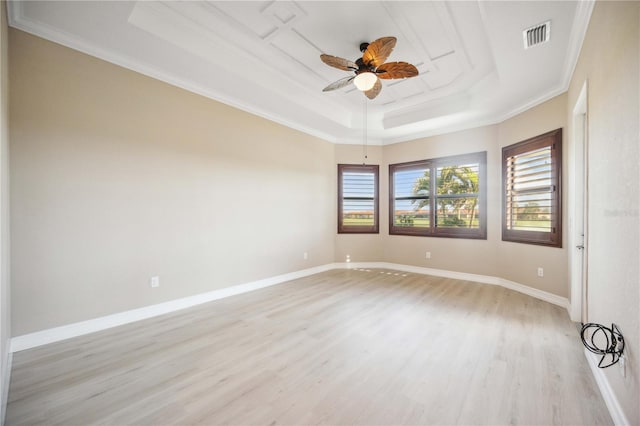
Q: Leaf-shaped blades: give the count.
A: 5